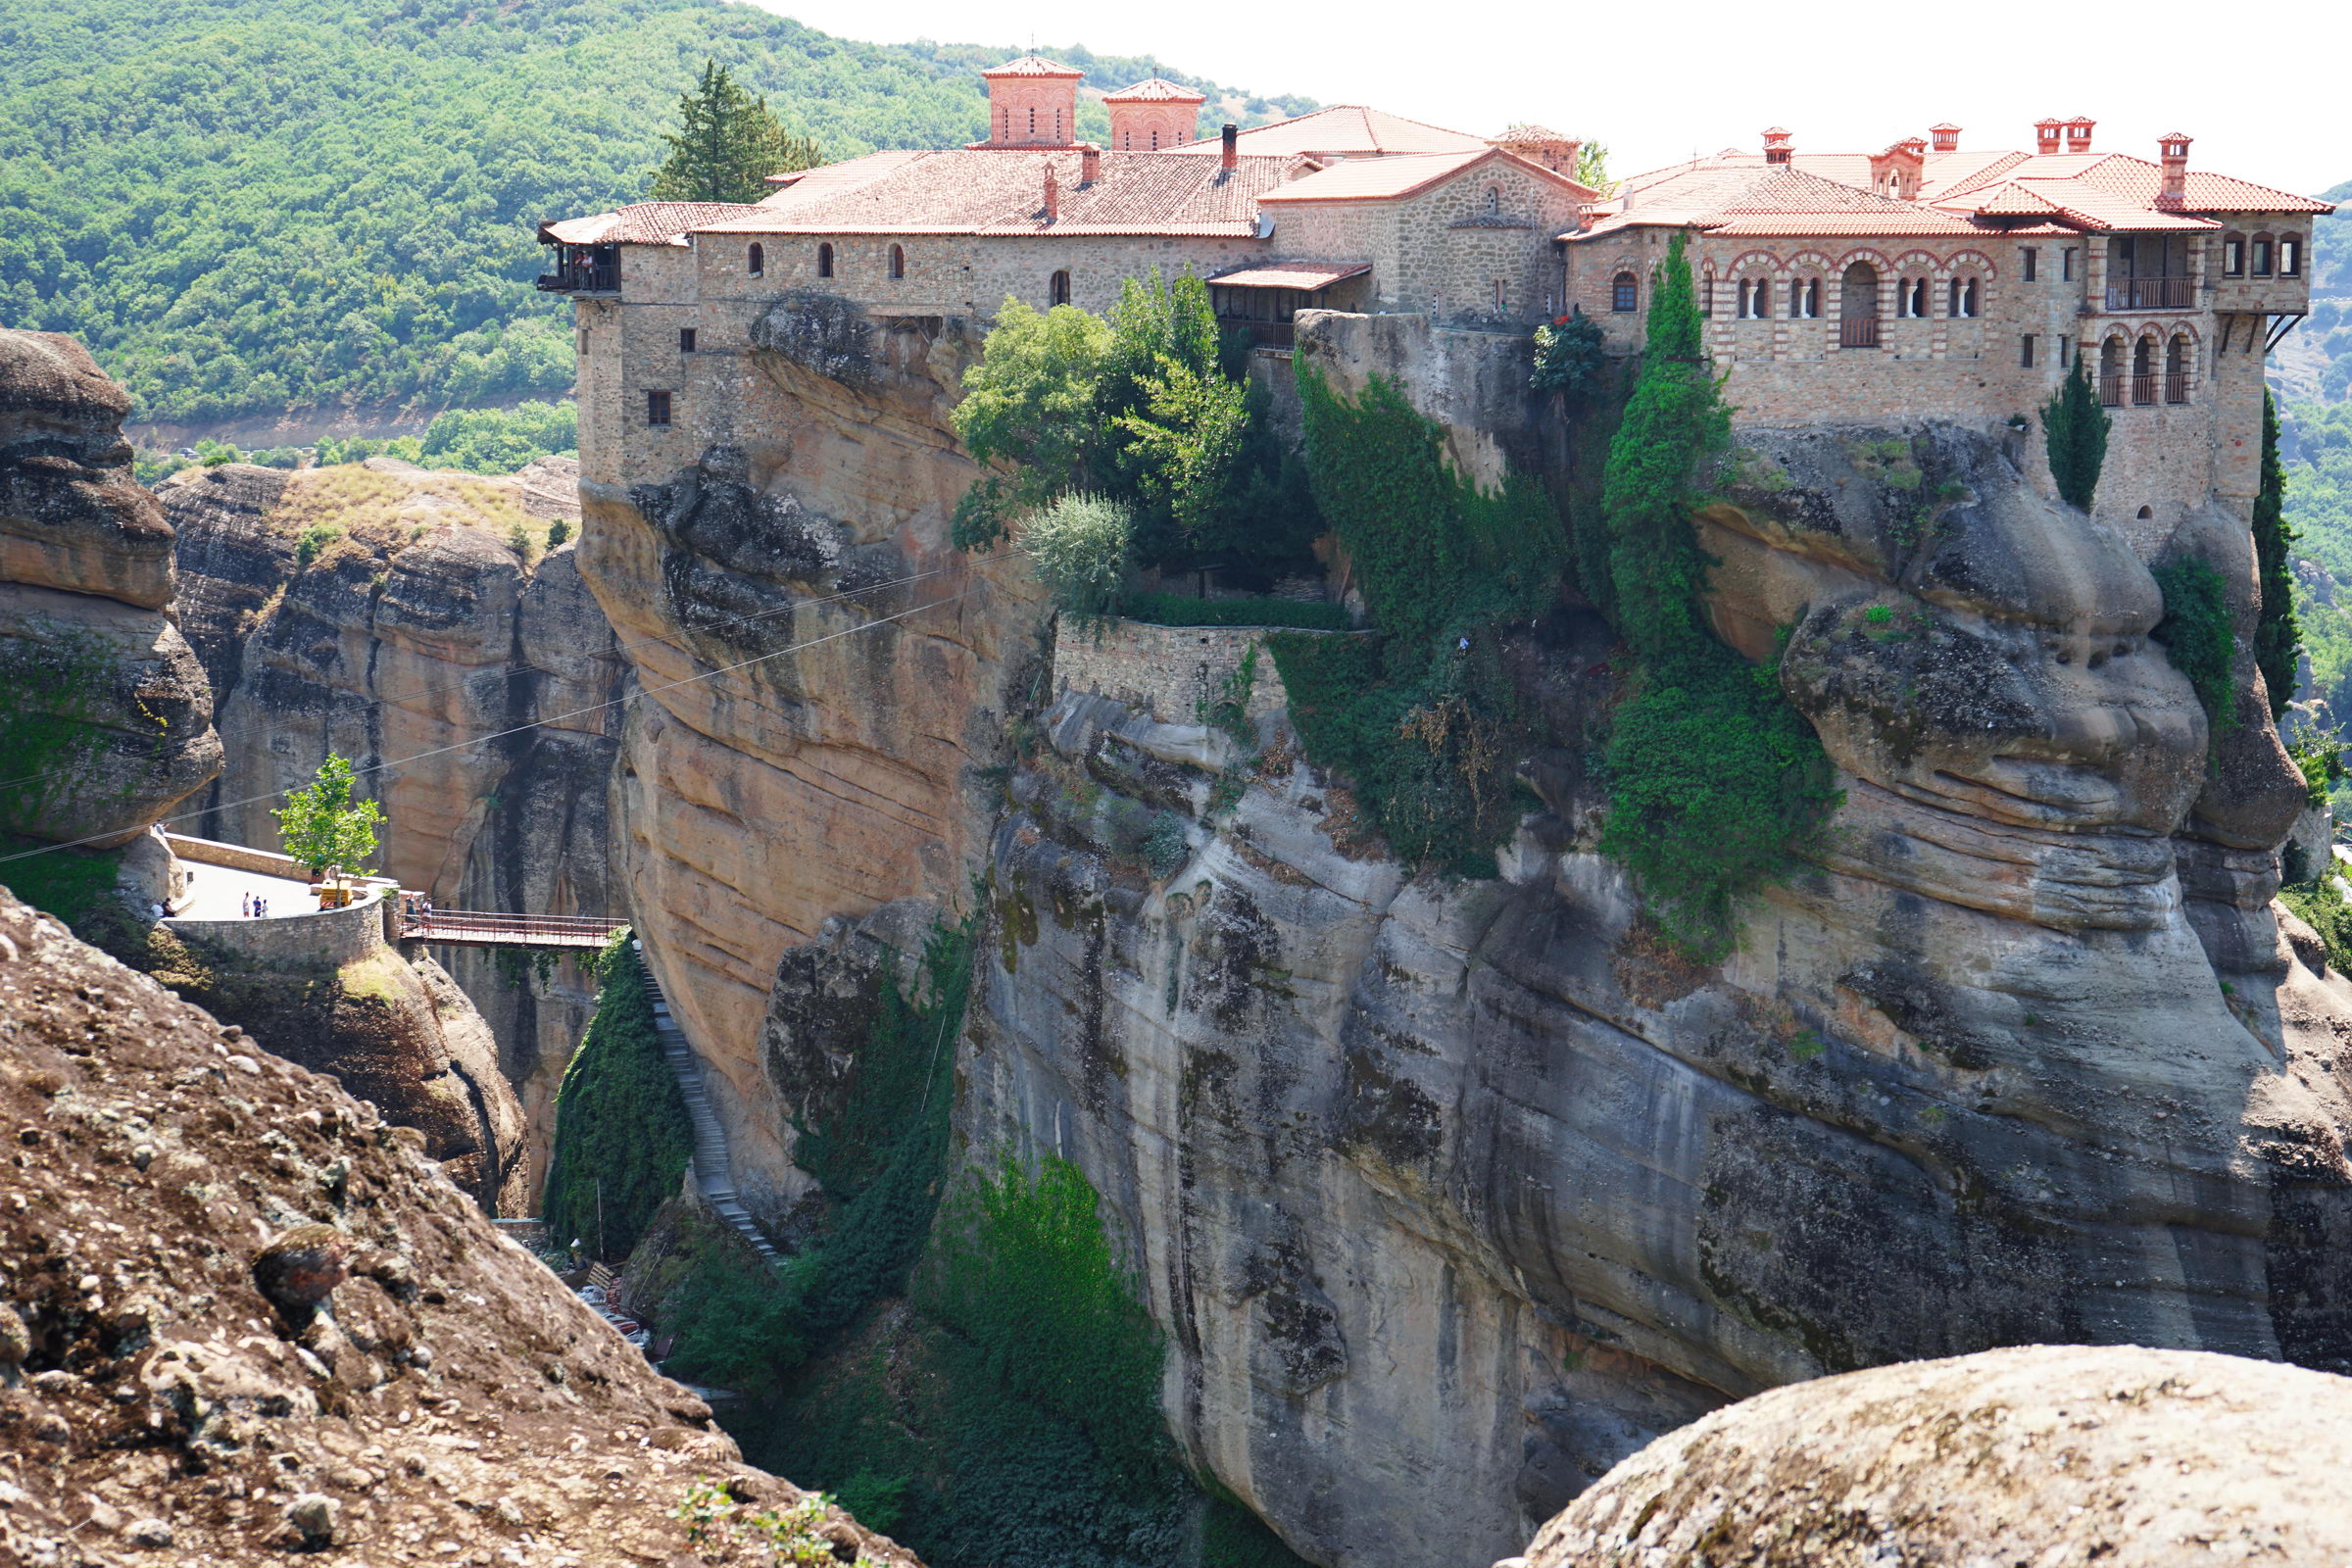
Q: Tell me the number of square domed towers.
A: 2